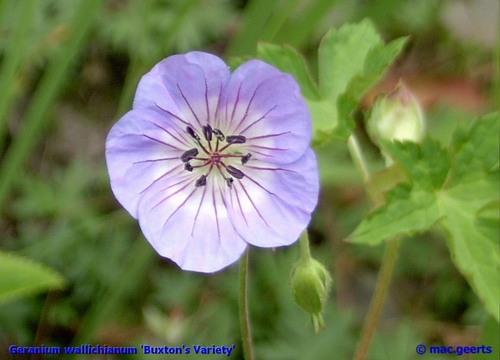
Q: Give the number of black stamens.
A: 10